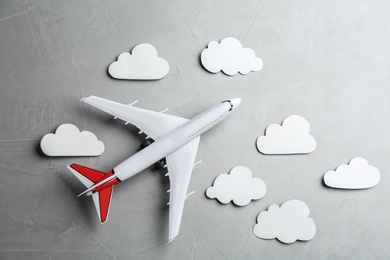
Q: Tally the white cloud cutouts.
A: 7